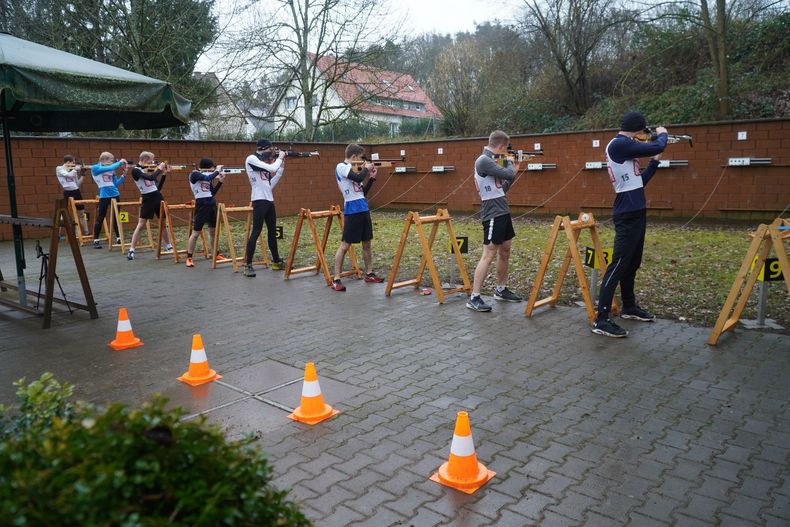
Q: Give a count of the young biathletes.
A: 8